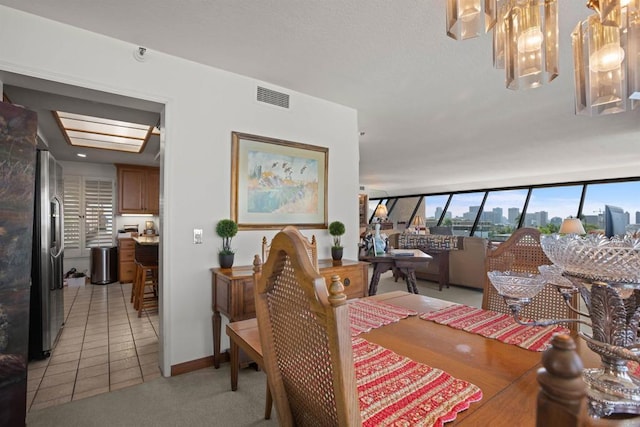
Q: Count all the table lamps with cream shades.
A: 3